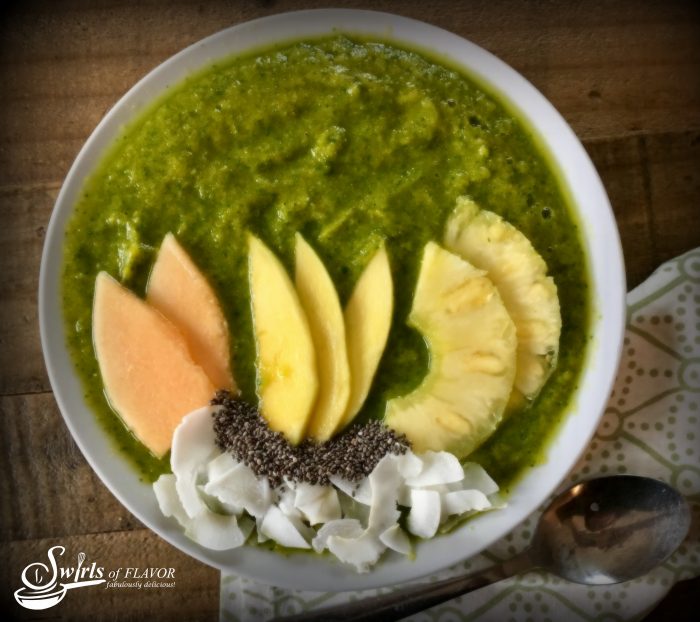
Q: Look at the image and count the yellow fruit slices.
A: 5